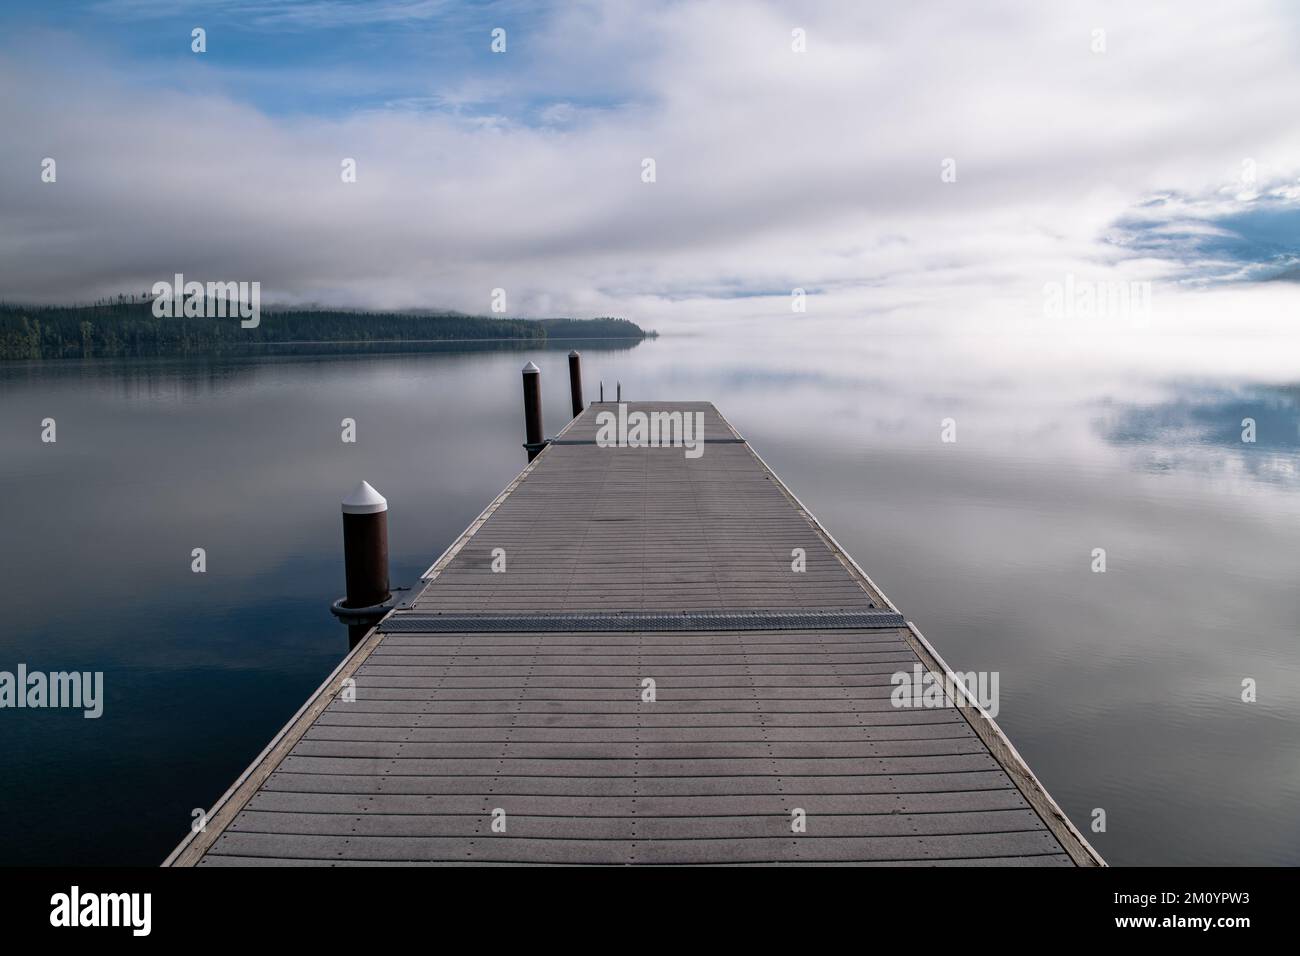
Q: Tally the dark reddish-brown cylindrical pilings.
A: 3